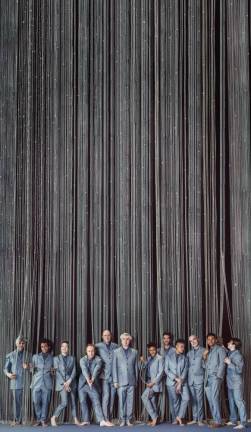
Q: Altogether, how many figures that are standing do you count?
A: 12